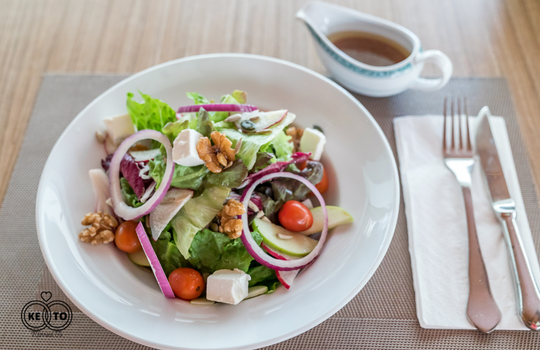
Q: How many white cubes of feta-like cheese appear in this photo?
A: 4